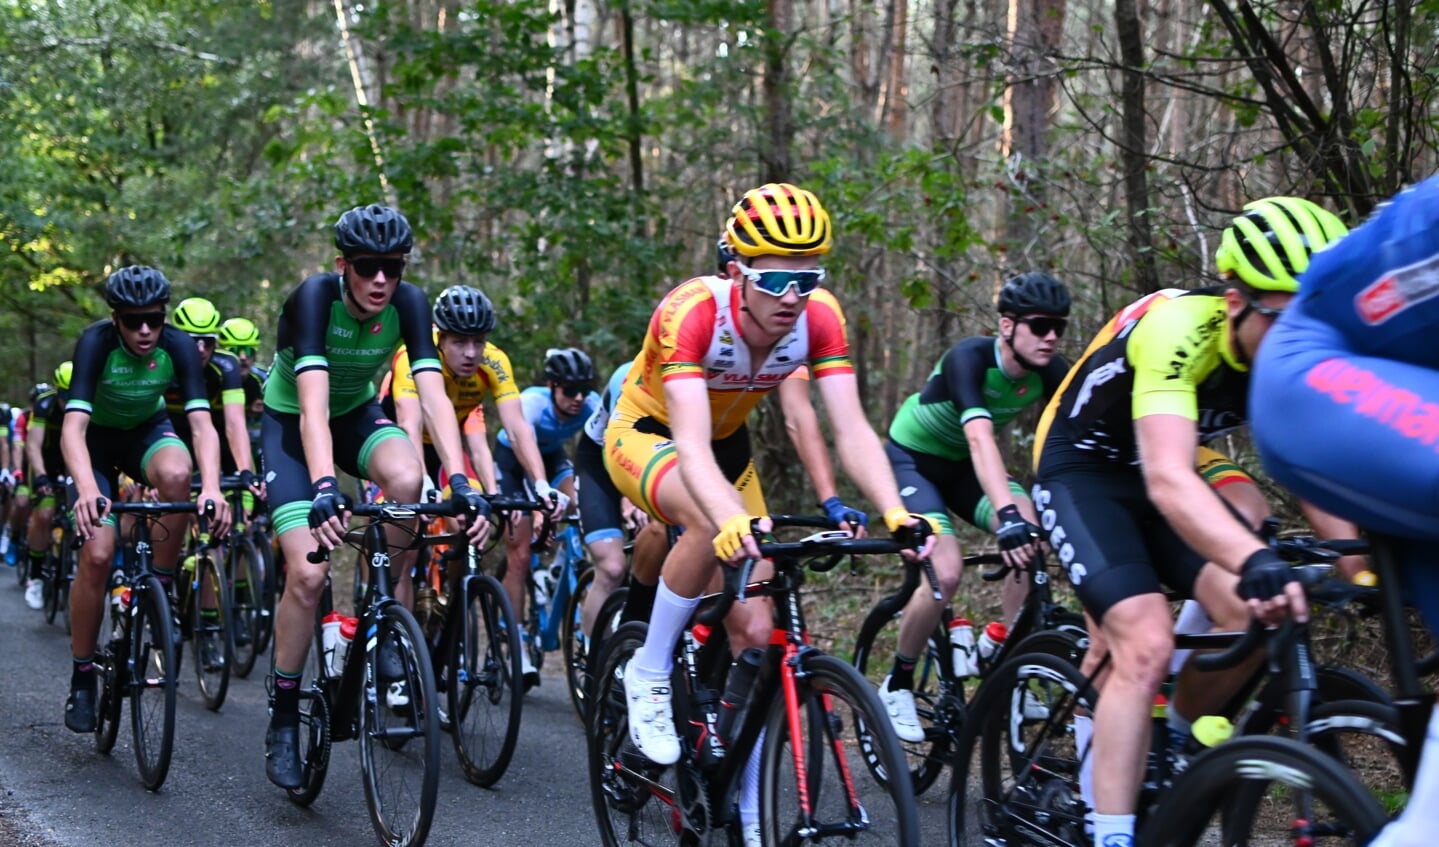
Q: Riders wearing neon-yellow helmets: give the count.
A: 4